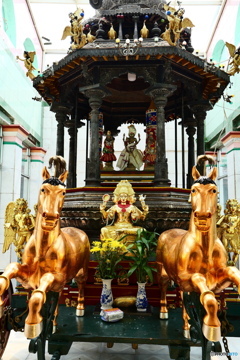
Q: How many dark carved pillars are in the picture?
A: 6